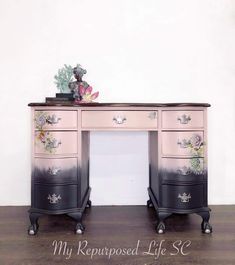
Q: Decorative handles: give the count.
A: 9